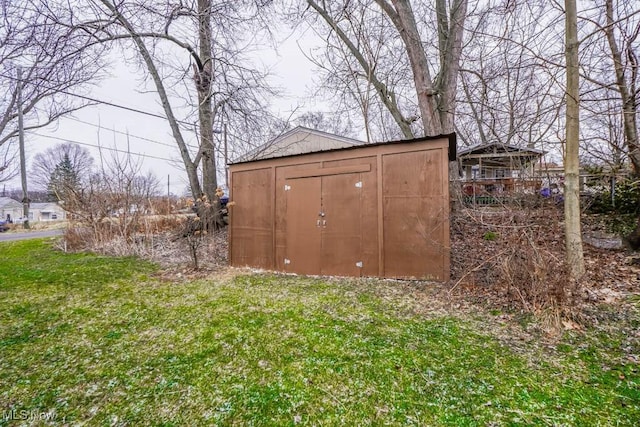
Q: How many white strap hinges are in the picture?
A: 4